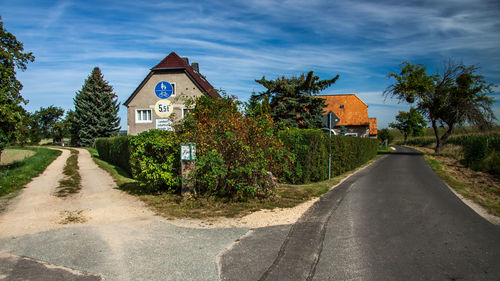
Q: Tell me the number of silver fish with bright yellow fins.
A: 0